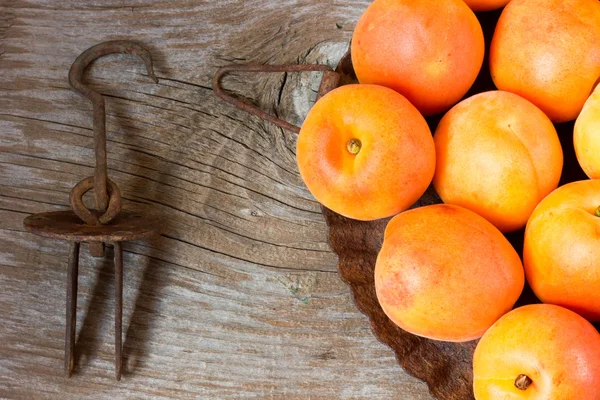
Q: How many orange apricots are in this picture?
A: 9